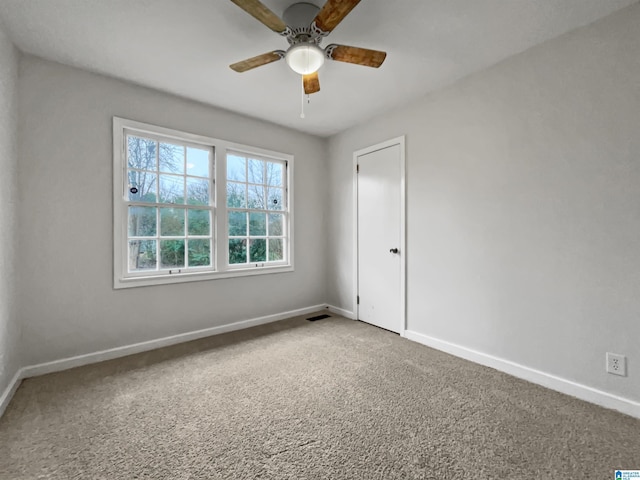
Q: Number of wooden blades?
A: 5